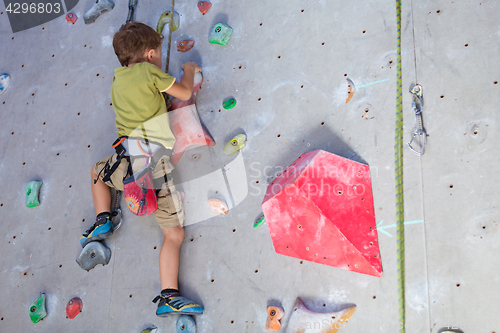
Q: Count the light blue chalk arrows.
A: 1